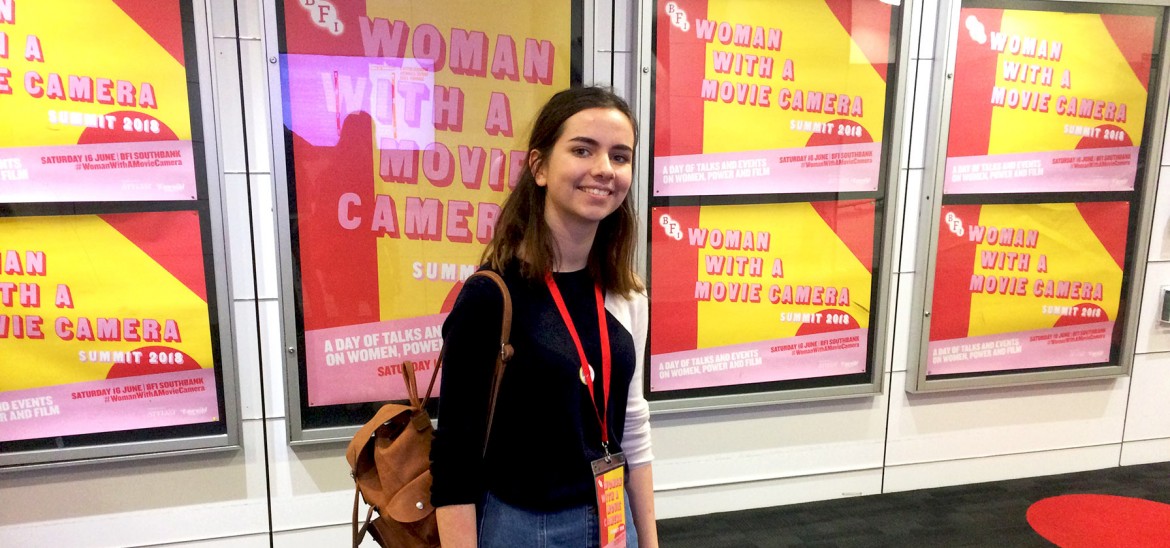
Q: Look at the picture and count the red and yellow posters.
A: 7